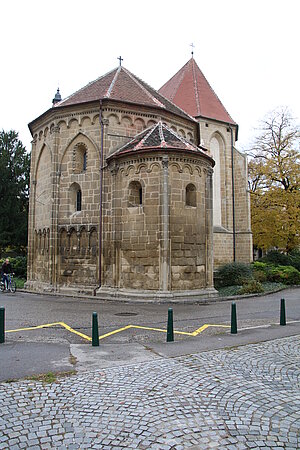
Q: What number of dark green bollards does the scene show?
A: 5